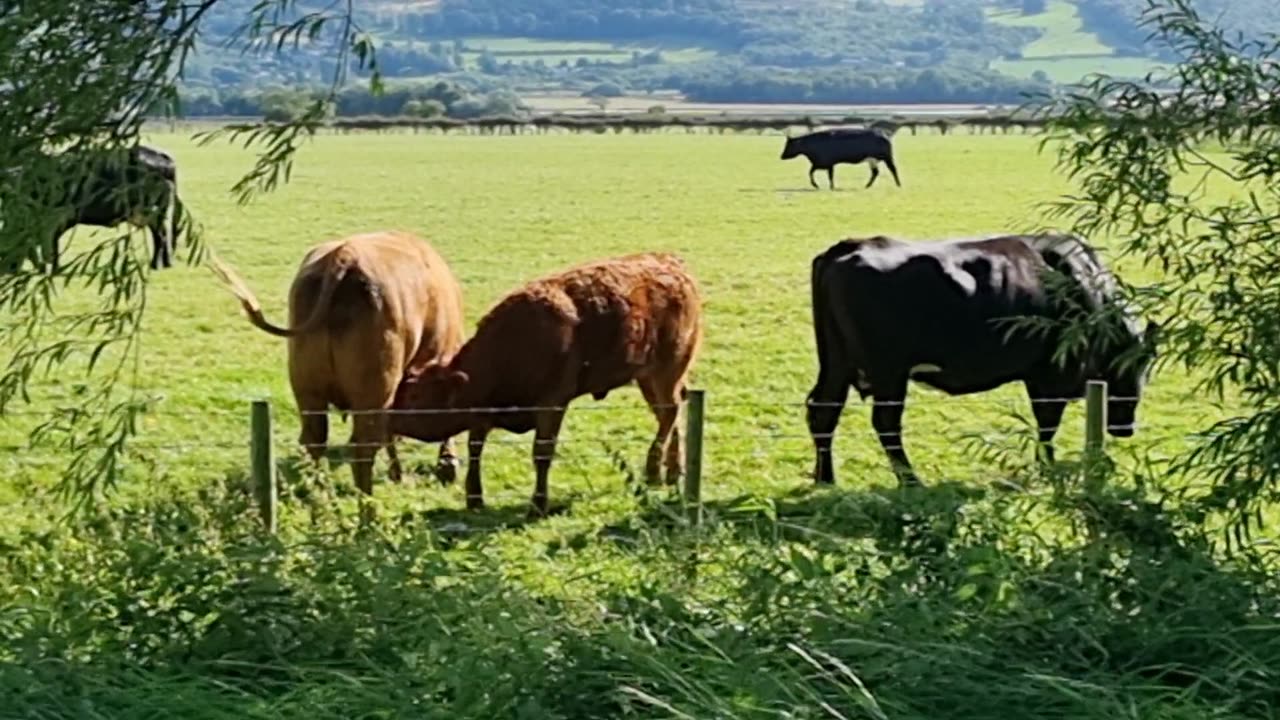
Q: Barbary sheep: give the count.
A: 0